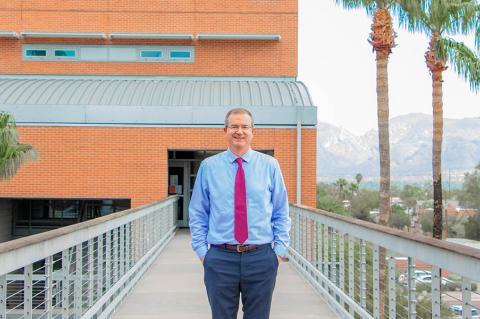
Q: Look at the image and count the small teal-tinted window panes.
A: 4